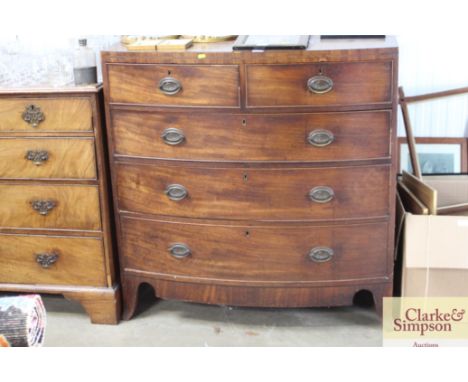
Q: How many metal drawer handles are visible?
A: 12